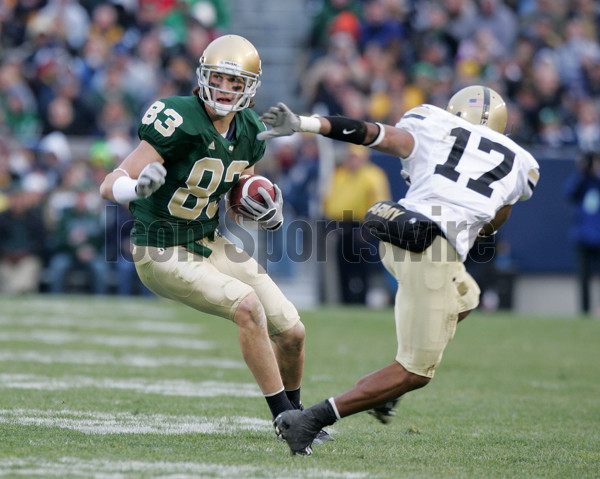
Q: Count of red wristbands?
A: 0